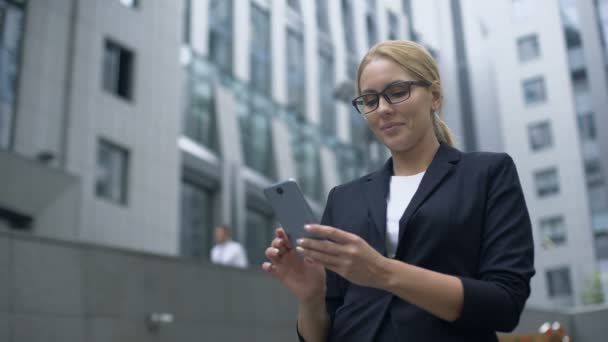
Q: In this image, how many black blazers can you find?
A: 1